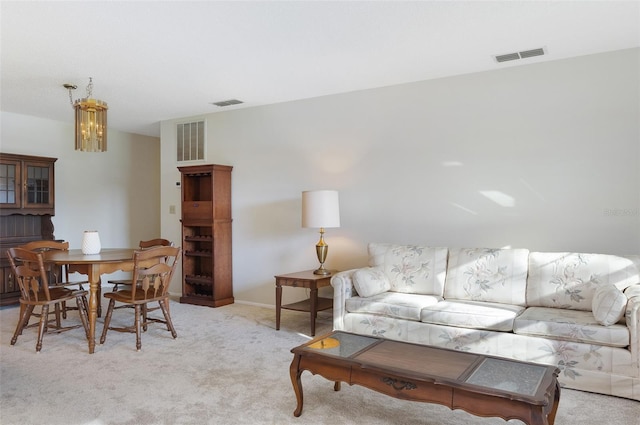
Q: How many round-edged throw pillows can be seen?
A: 2